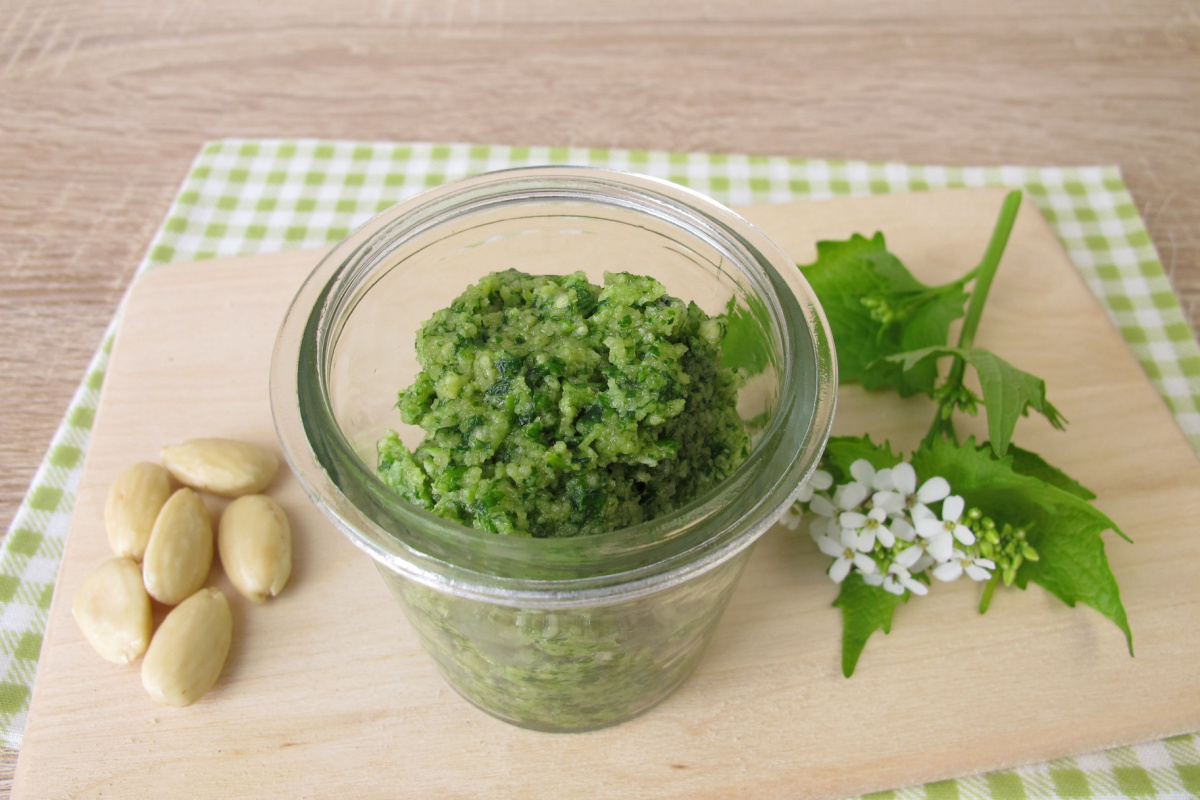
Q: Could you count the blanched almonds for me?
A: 6